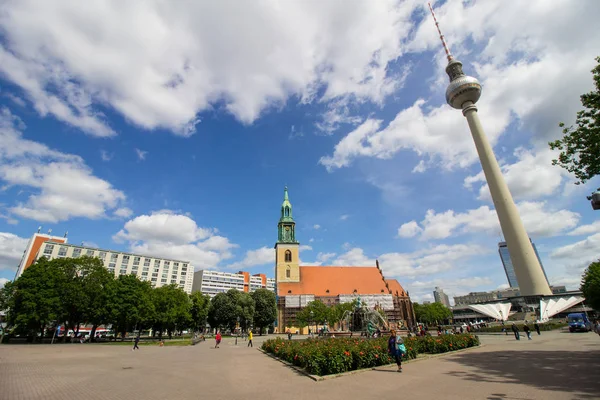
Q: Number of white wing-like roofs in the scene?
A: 2